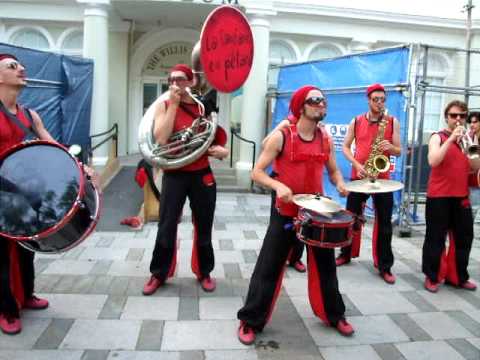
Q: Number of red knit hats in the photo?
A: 4